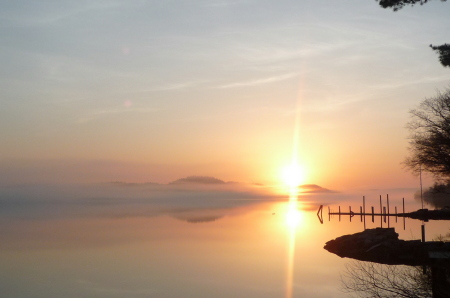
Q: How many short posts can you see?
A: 7